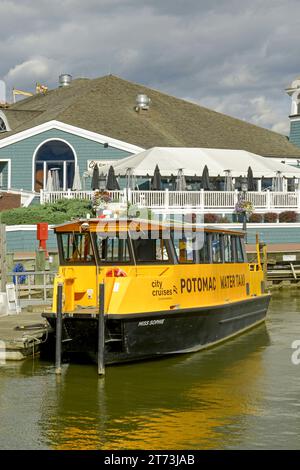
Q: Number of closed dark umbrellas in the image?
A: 5